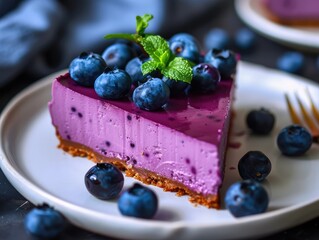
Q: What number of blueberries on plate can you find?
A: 6